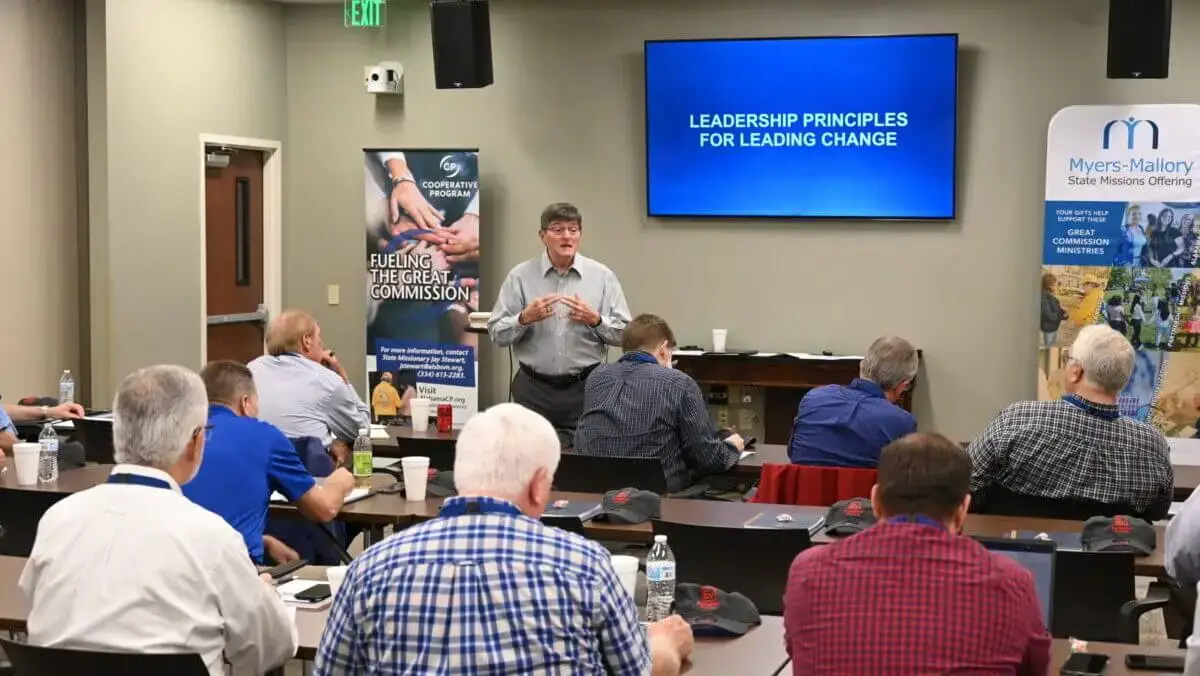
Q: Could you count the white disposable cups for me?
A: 6